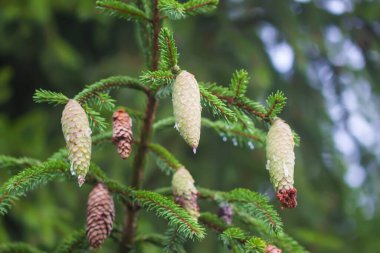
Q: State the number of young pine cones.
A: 4